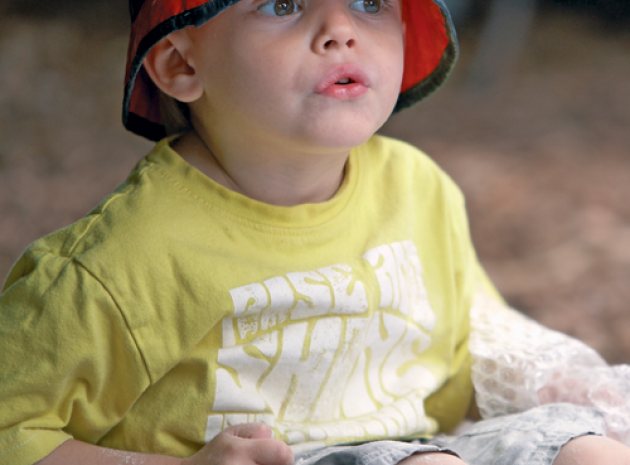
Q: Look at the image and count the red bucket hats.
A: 1